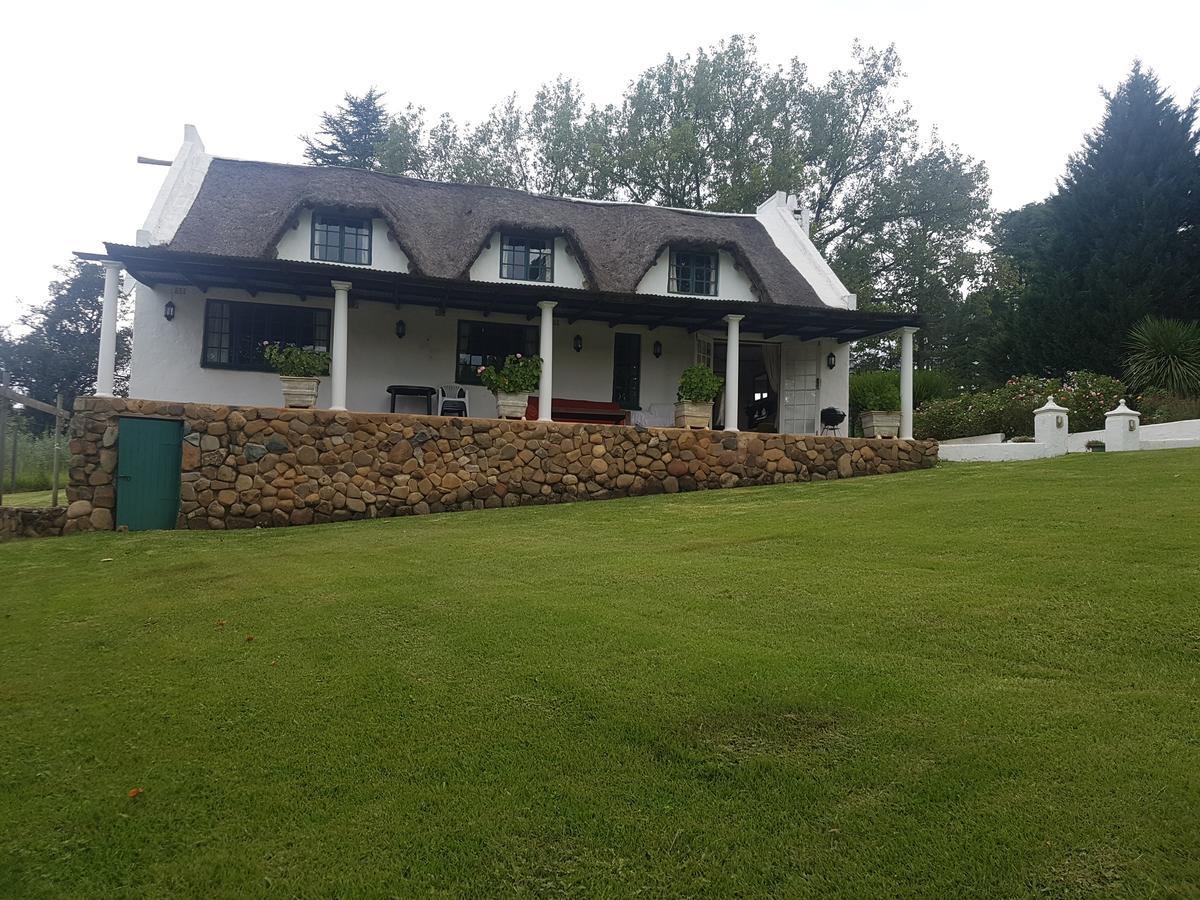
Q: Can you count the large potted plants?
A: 4